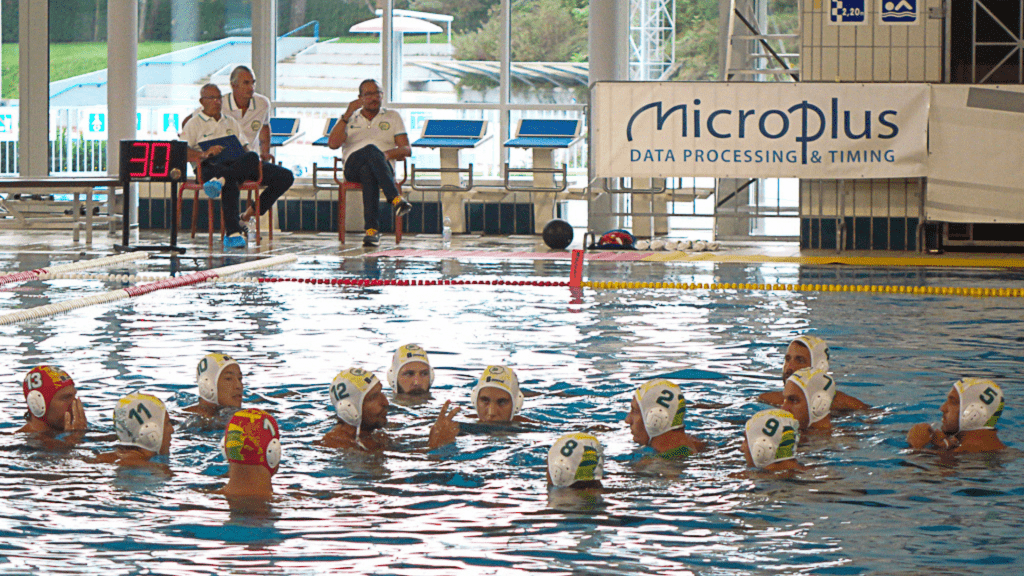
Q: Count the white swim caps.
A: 11